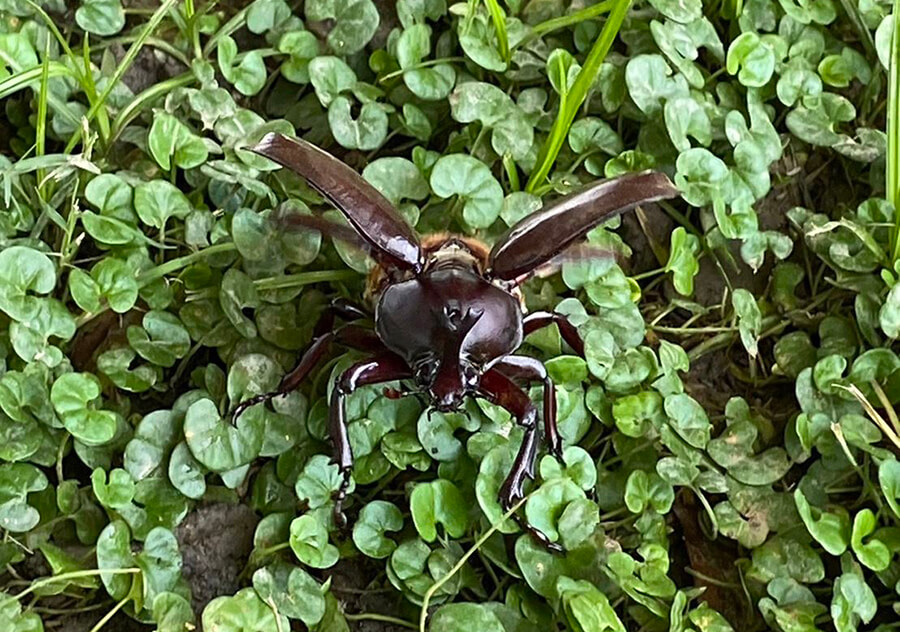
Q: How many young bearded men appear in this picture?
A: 0